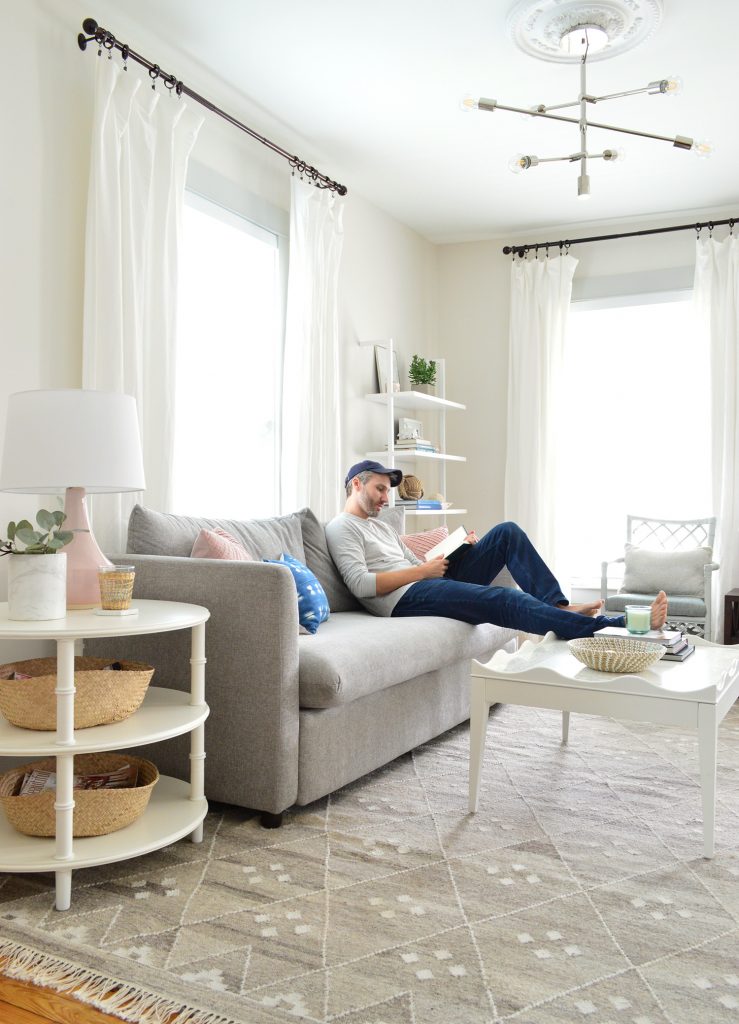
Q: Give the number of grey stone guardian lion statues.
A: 0